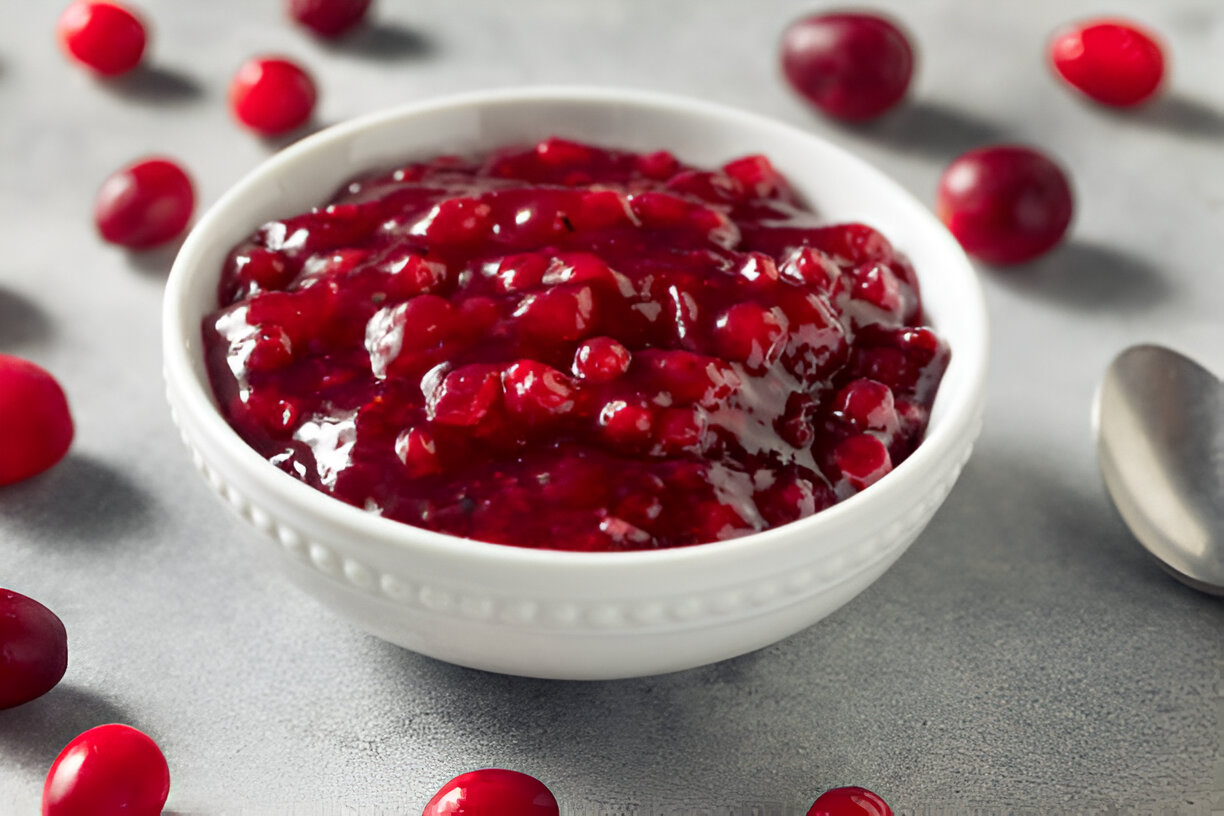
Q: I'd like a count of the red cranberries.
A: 12